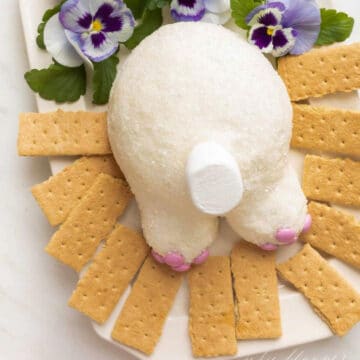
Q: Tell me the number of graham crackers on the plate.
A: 12